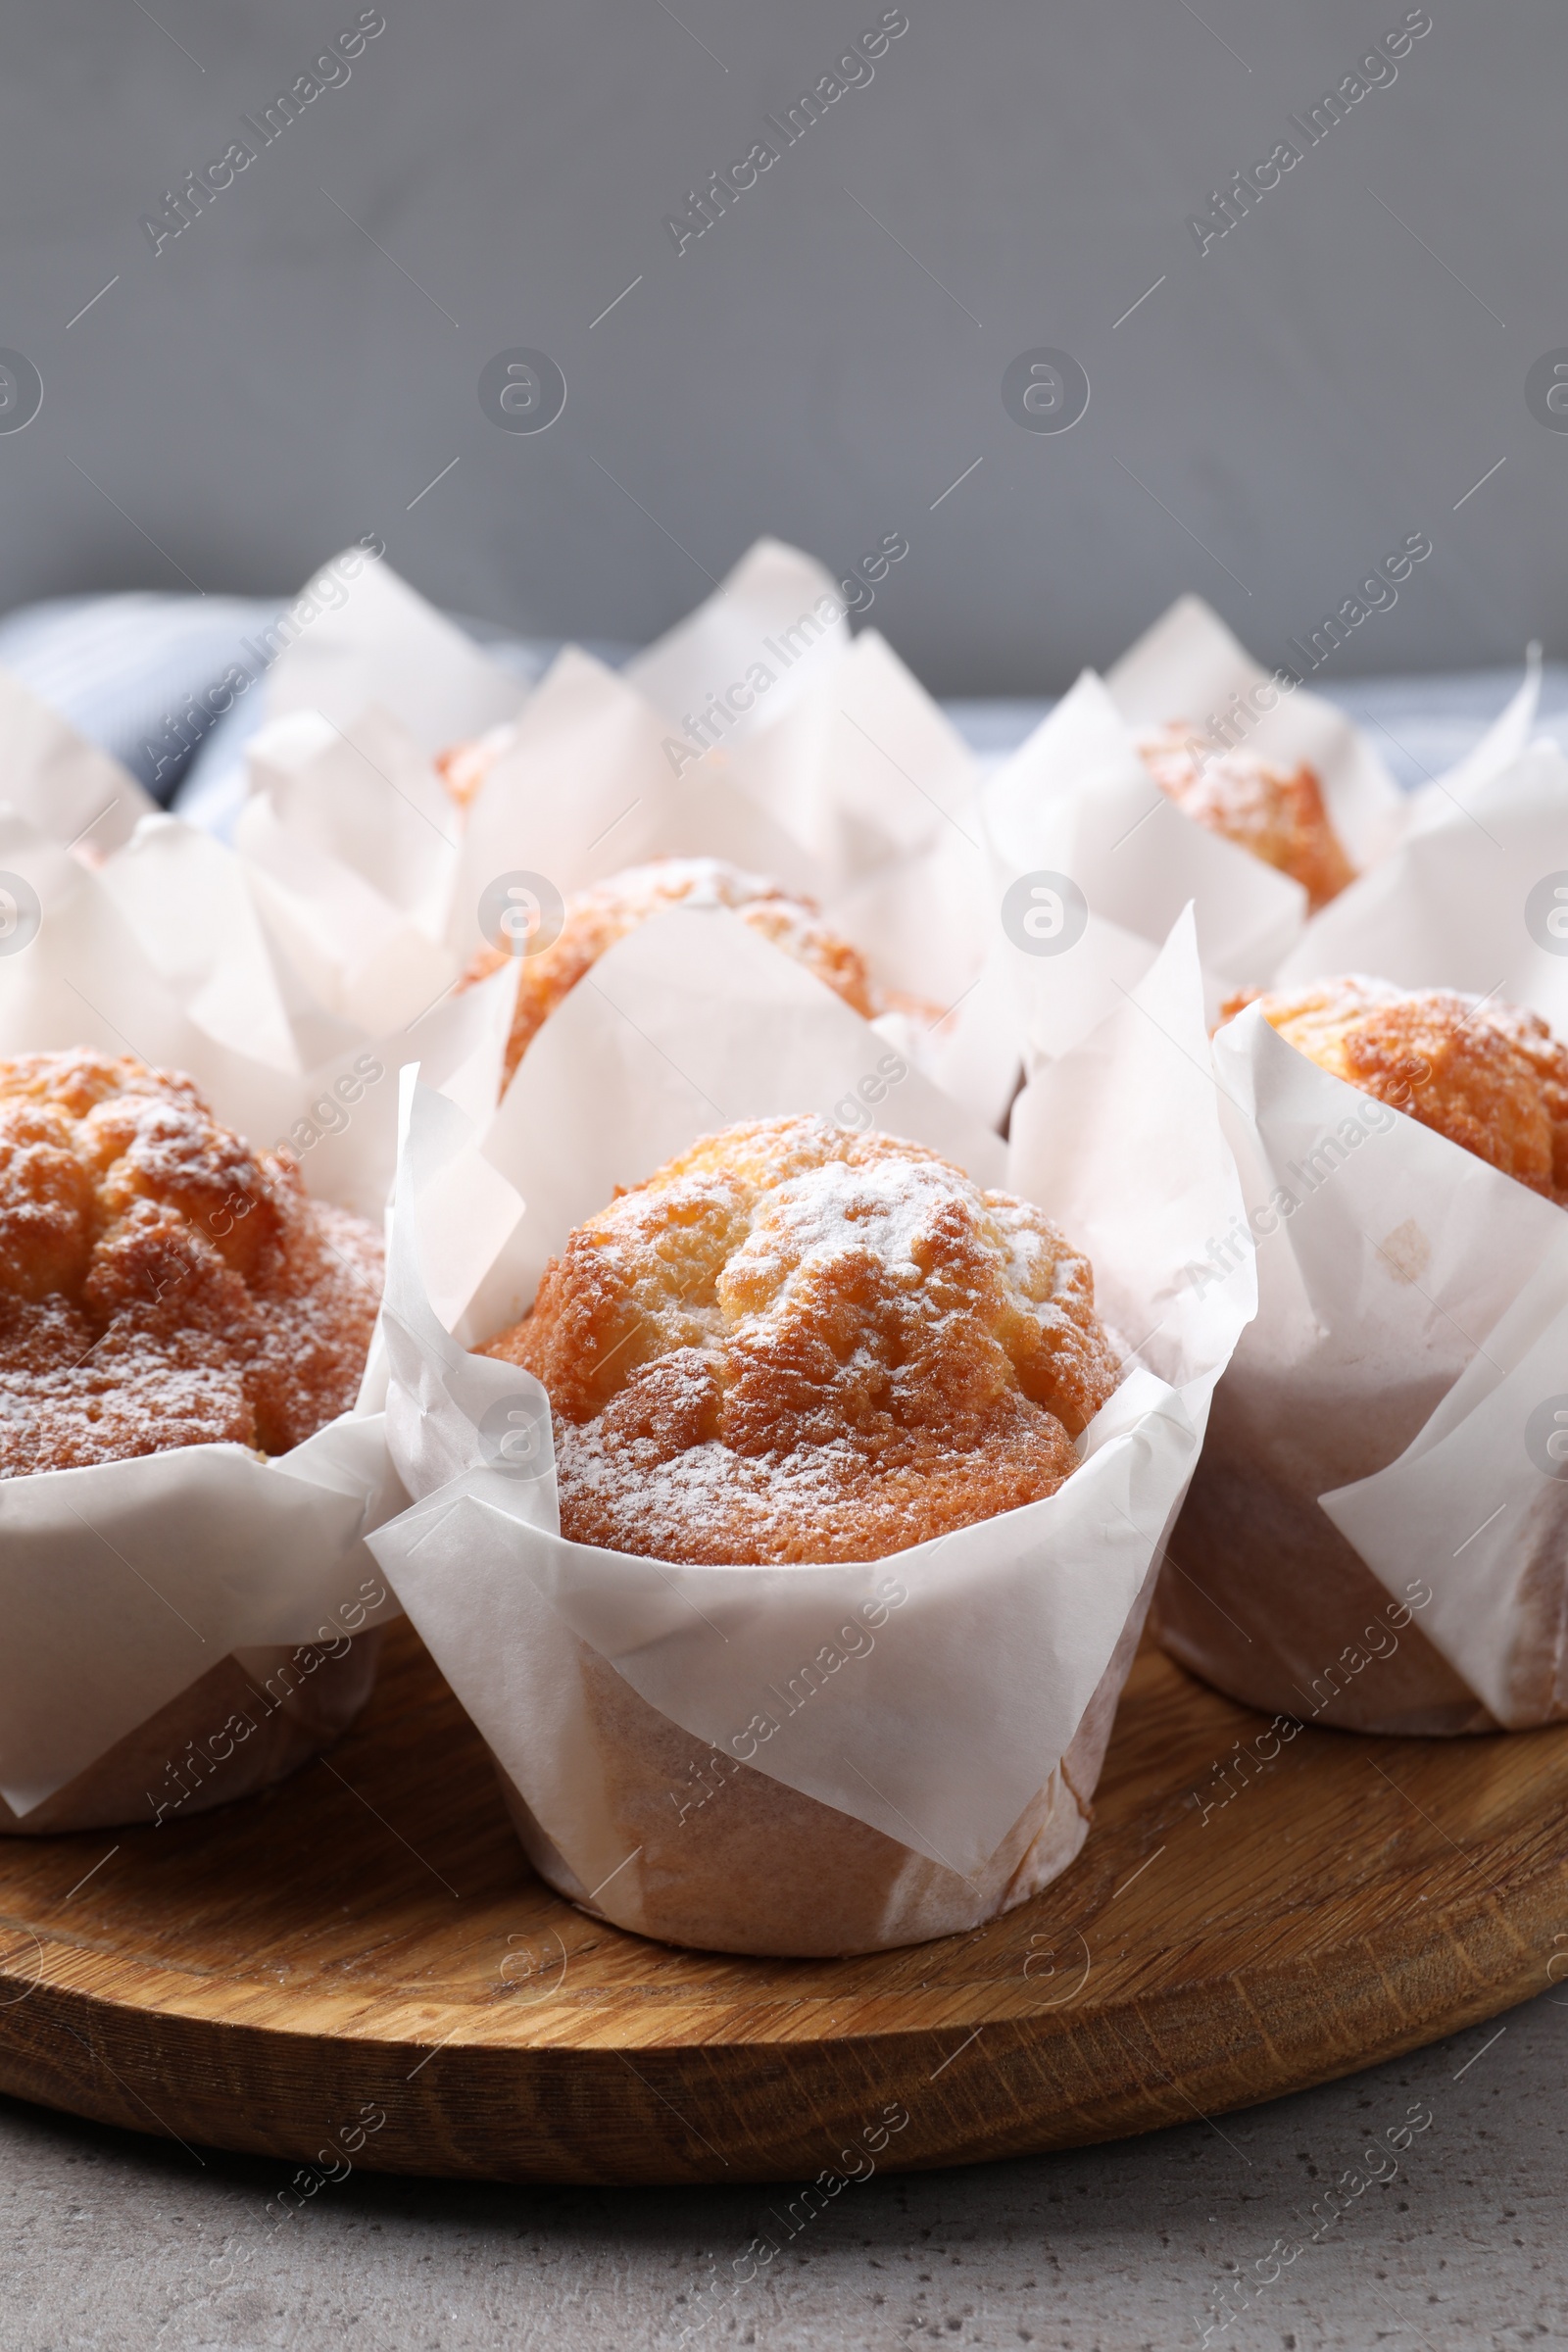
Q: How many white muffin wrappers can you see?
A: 7